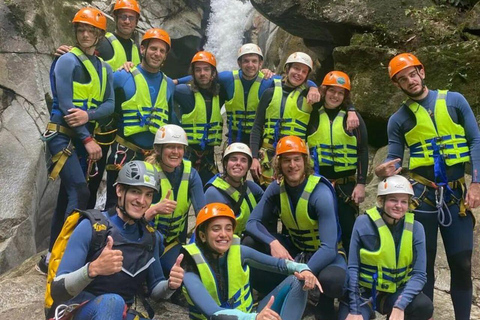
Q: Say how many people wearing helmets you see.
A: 14